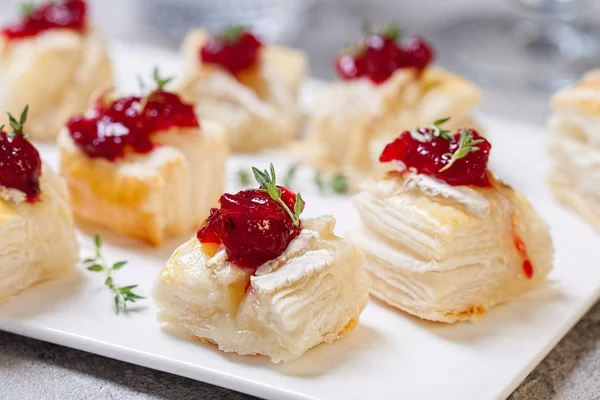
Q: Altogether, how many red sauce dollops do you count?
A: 7